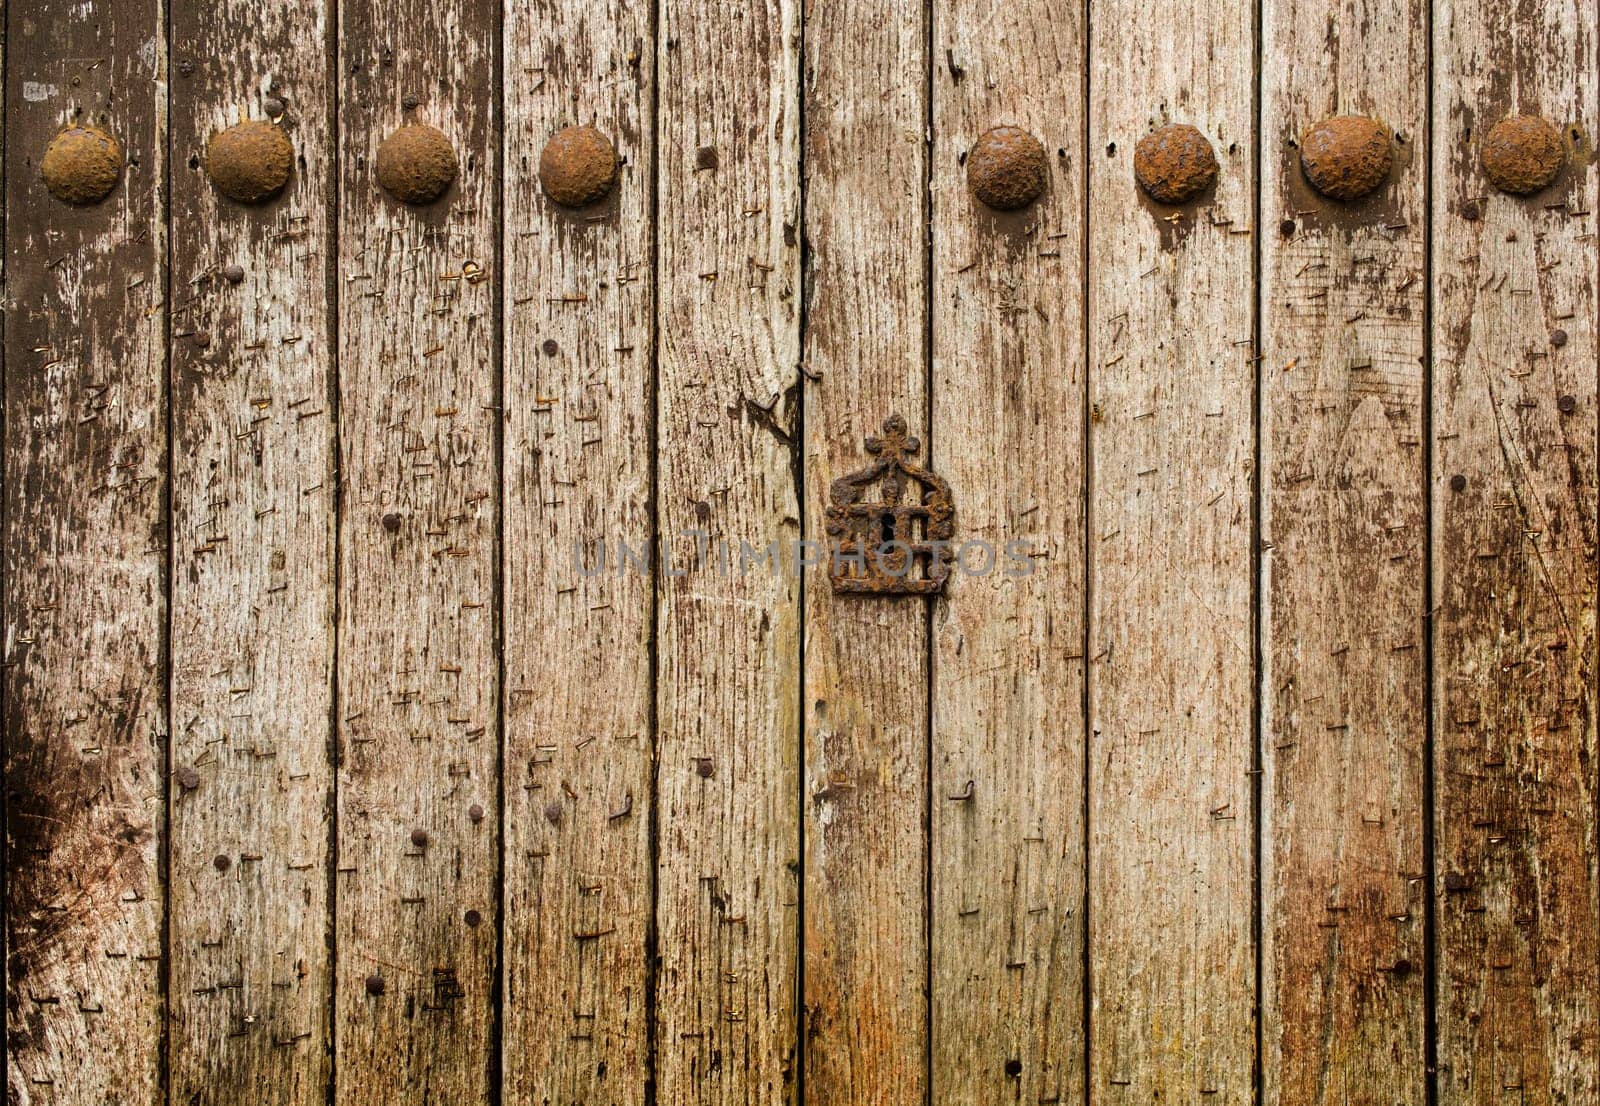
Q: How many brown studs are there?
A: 8